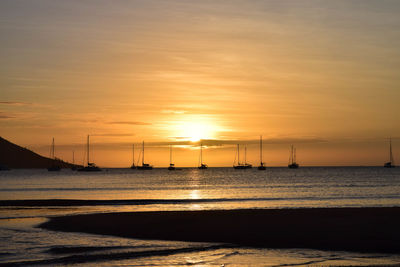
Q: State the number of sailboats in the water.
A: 11